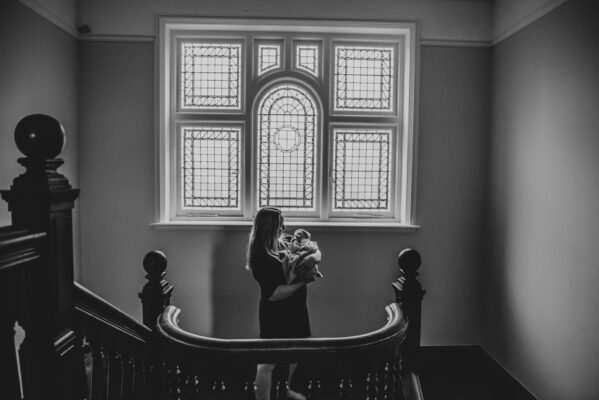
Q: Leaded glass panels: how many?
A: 7